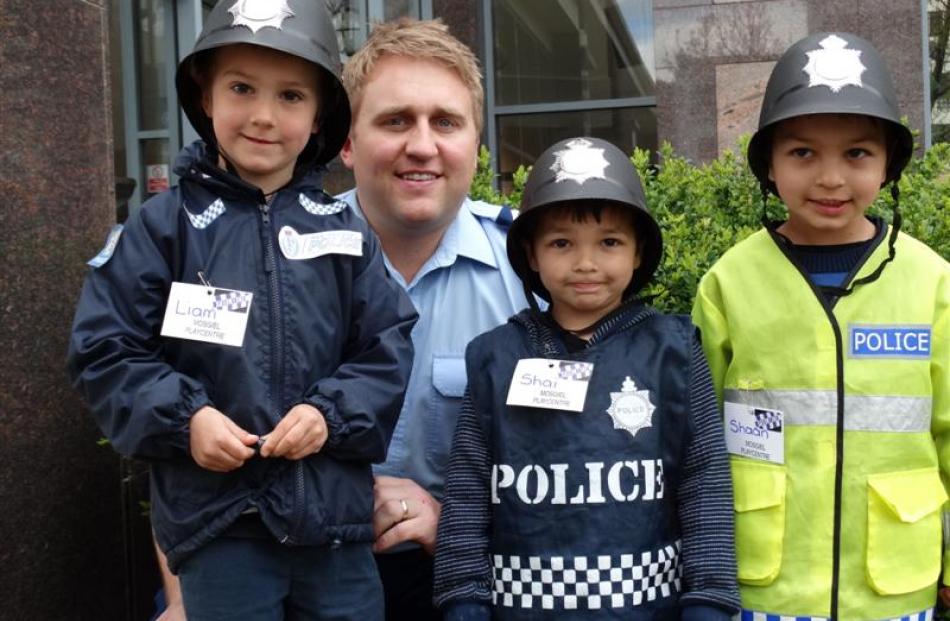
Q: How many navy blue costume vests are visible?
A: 1